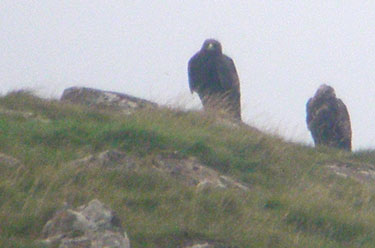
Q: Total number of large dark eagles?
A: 2